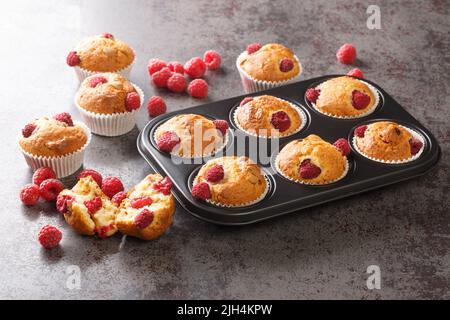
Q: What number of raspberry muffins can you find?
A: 11